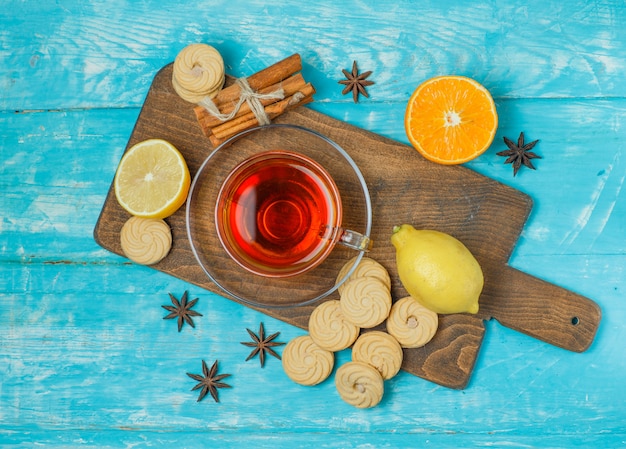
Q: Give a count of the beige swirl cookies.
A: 10